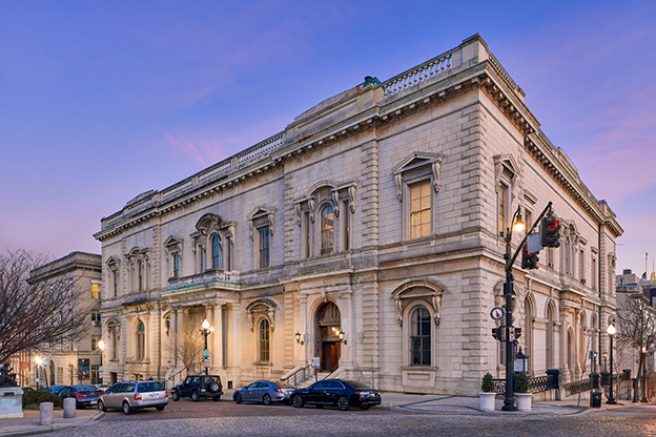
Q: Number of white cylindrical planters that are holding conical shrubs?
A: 2